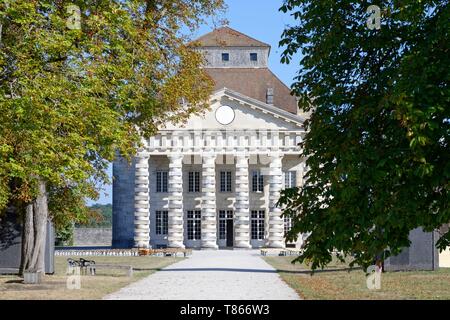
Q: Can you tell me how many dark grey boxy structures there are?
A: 2